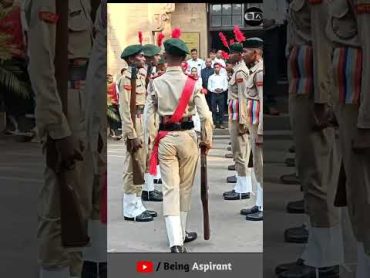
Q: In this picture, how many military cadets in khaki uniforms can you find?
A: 5